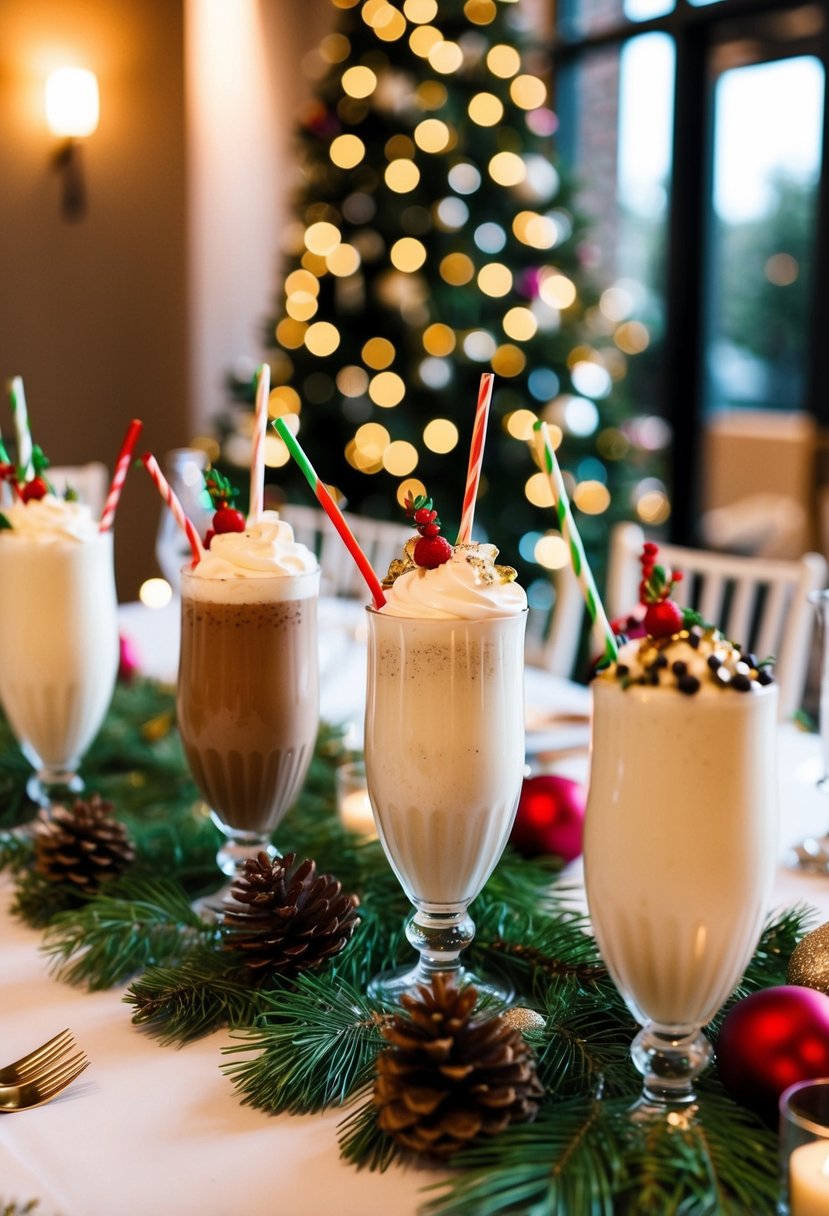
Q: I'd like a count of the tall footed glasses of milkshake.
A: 4